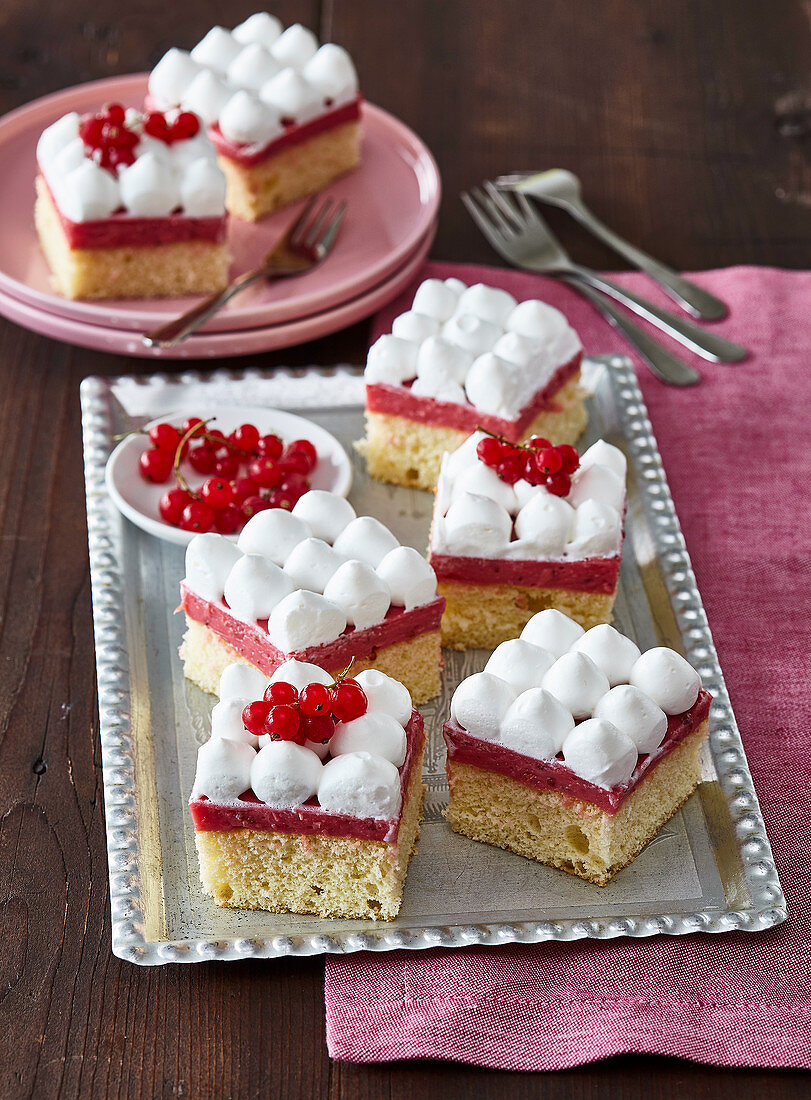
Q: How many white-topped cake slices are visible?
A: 7